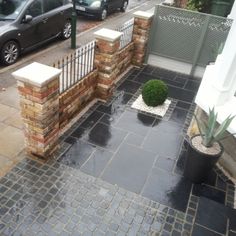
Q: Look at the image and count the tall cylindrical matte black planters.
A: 1